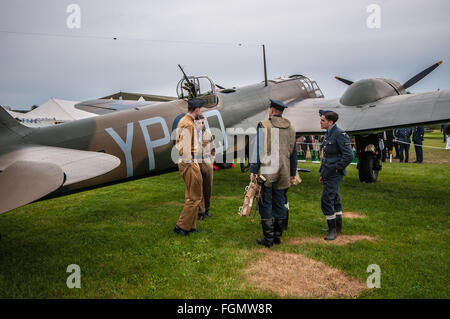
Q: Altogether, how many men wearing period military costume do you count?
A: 4